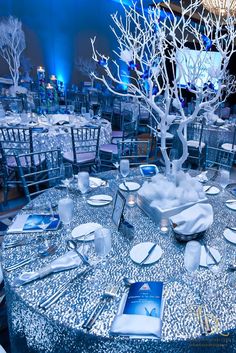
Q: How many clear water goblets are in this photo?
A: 6